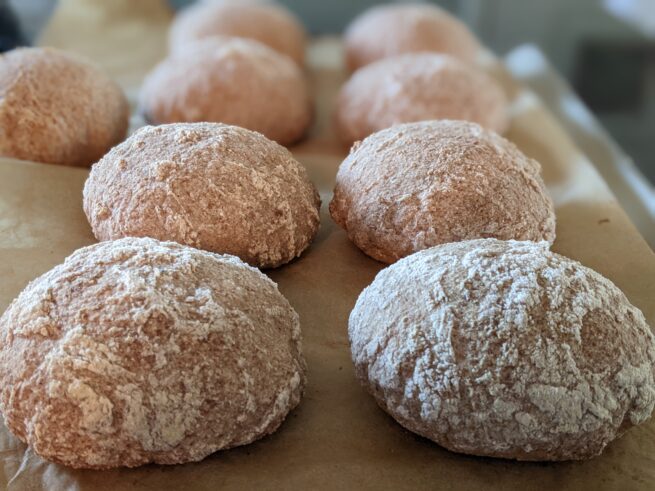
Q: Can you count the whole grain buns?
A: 9